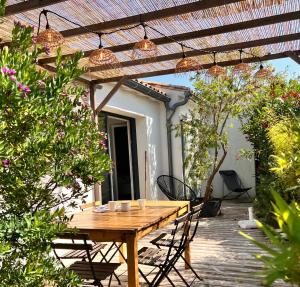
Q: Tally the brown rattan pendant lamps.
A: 7